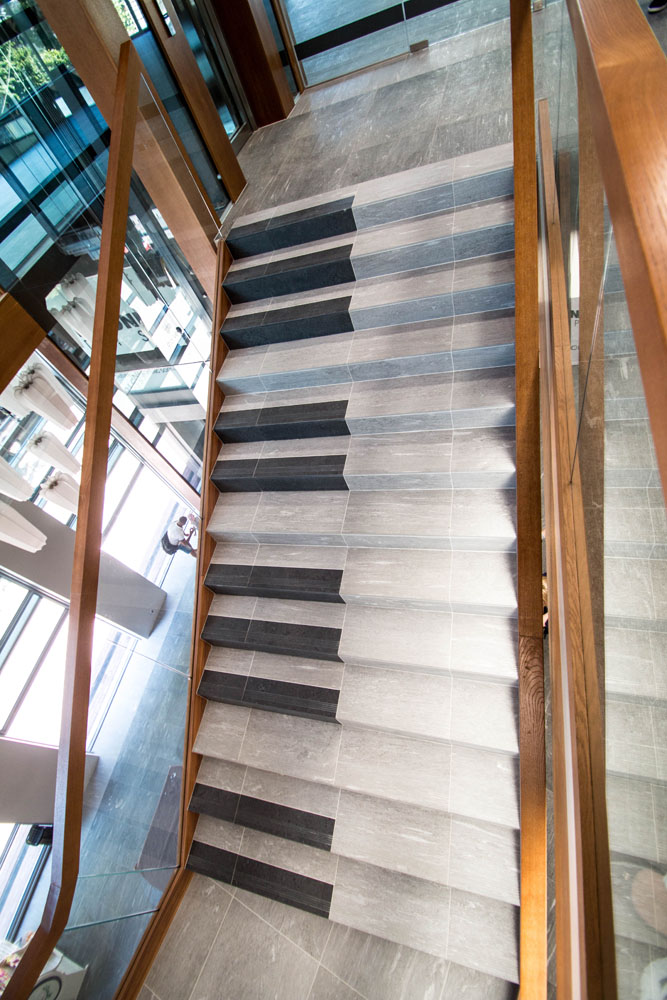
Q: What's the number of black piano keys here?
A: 10